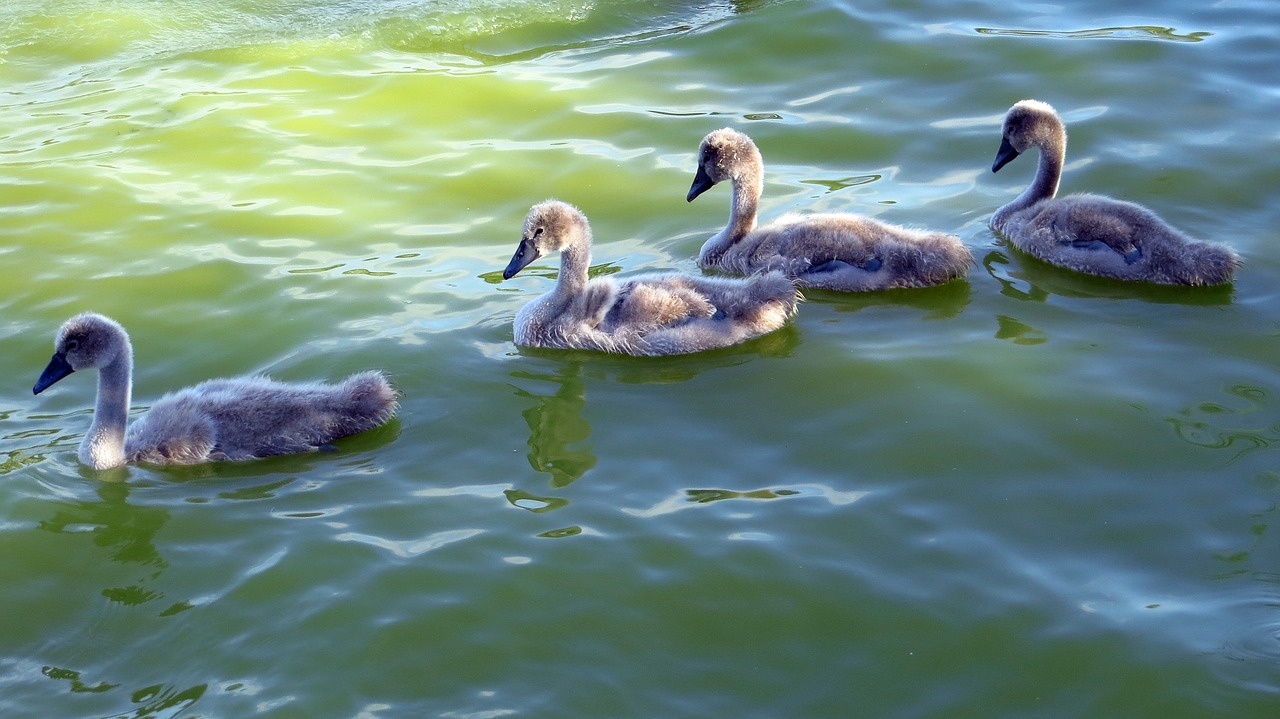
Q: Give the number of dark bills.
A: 4